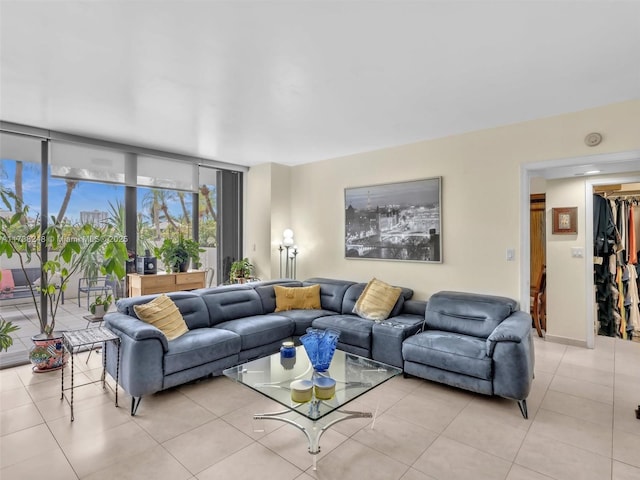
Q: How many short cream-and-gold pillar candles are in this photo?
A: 2